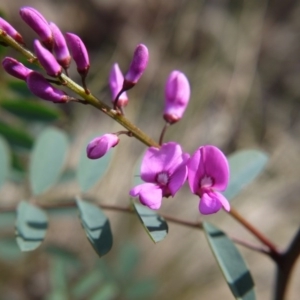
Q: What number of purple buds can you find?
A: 11